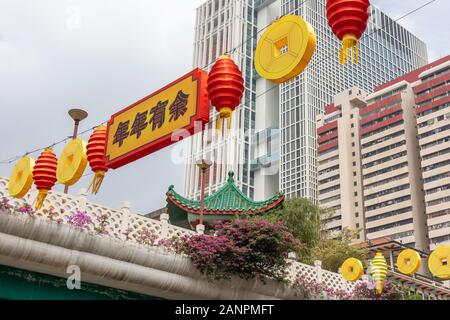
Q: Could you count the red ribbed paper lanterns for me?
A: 4